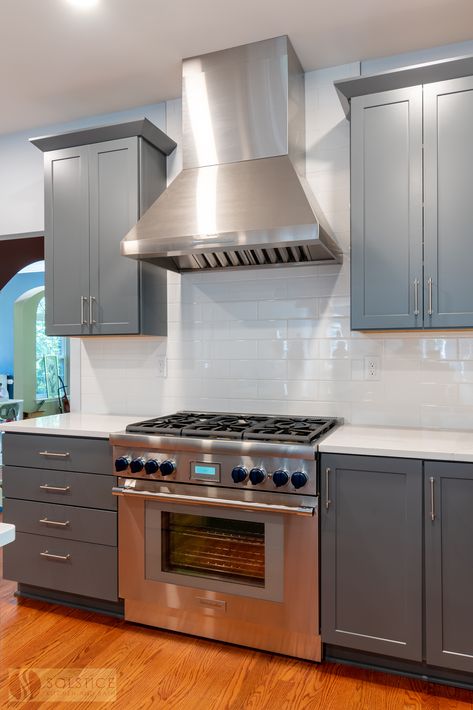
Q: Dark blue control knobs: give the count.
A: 8